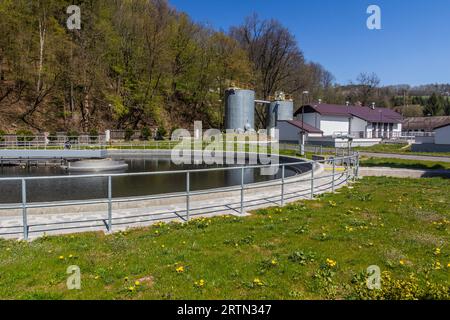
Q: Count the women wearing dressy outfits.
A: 0